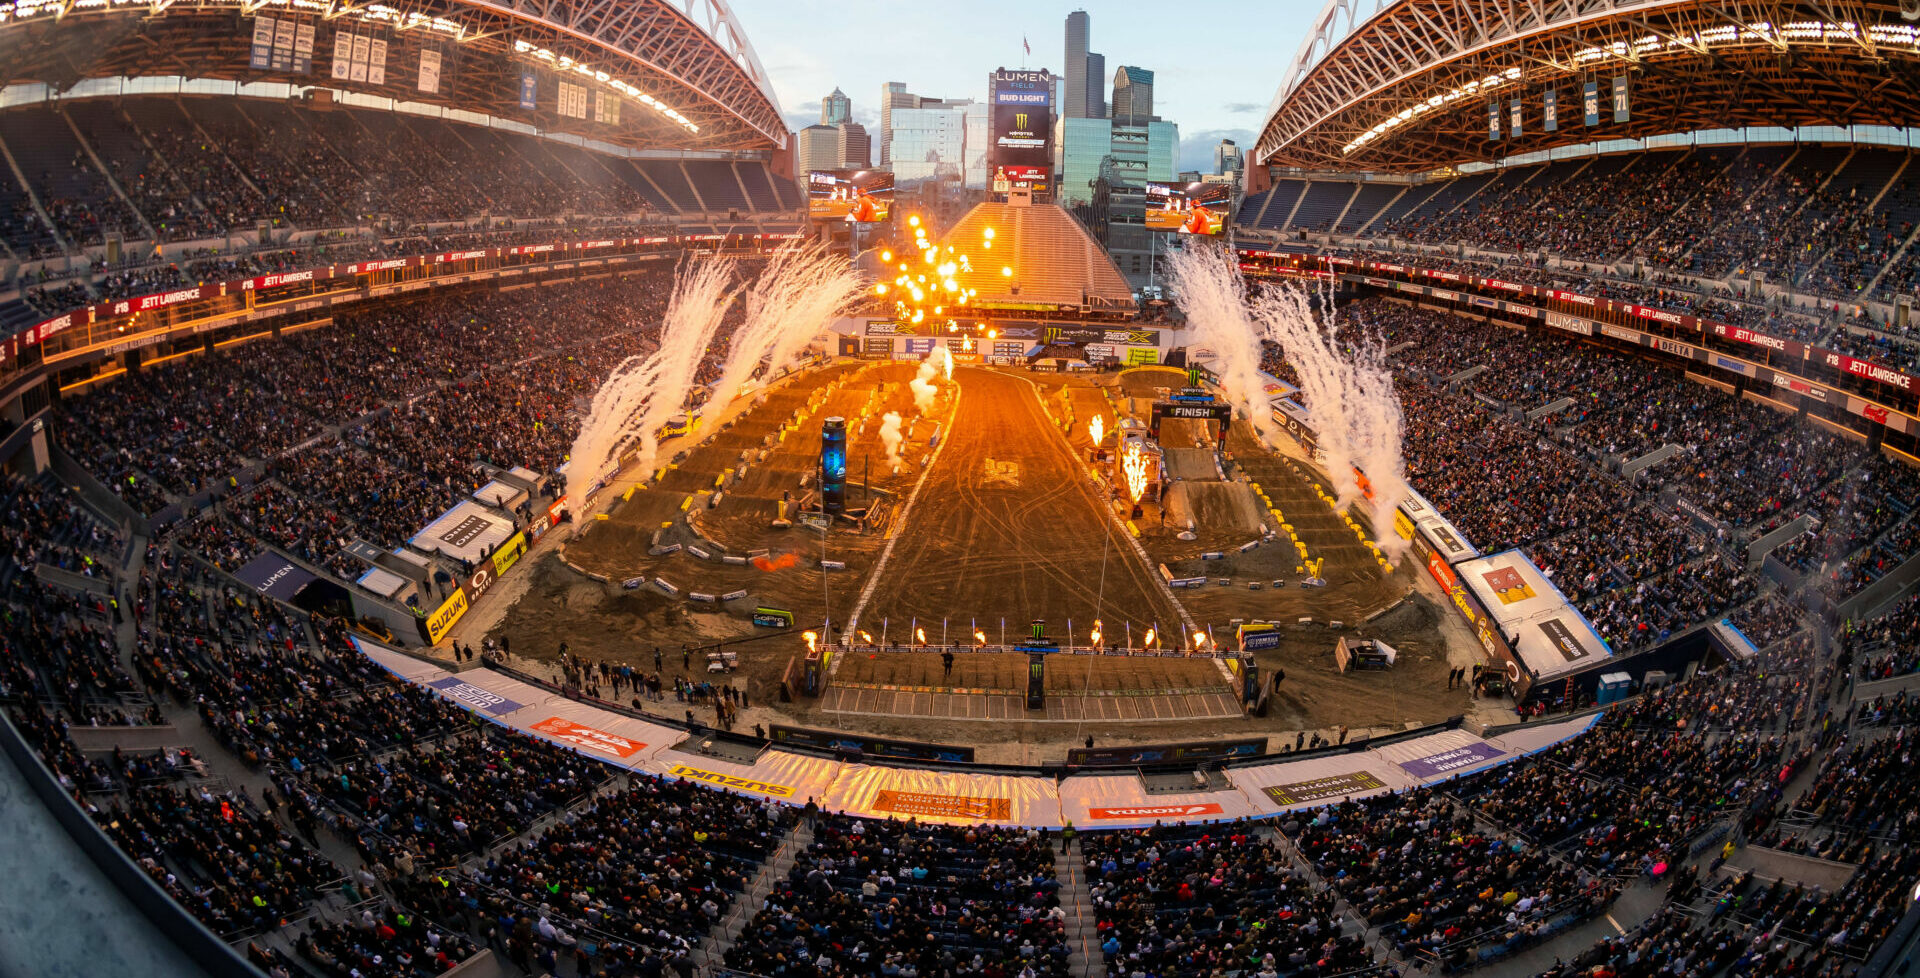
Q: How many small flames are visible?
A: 7